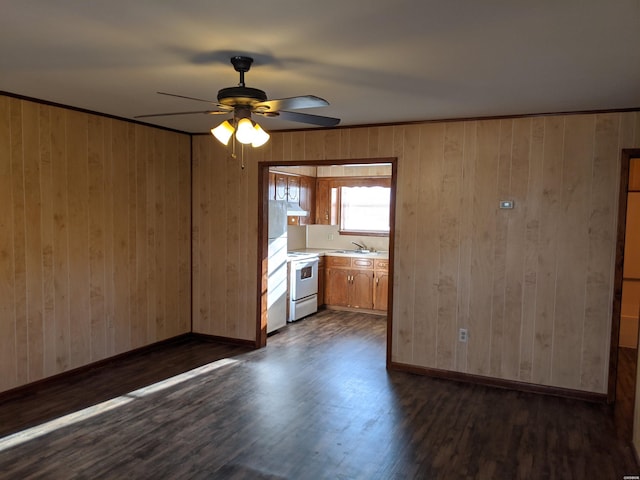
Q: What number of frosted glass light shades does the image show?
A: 3